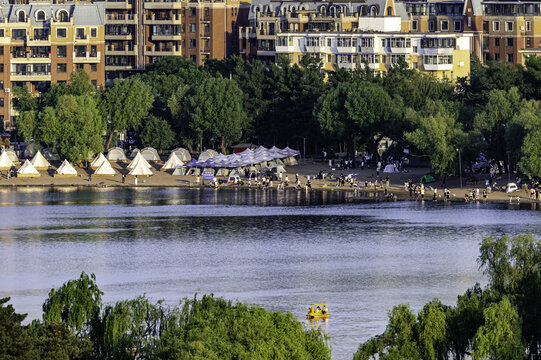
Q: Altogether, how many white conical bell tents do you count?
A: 9